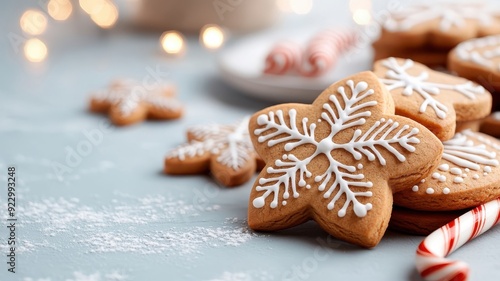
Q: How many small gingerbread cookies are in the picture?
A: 2